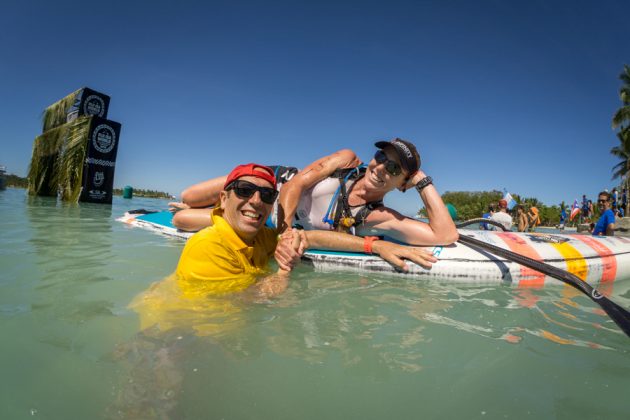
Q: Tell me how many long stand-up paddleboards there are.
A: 1